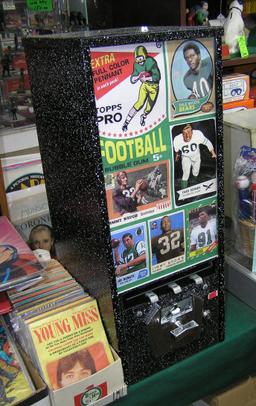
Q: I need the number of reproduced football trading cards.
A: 6